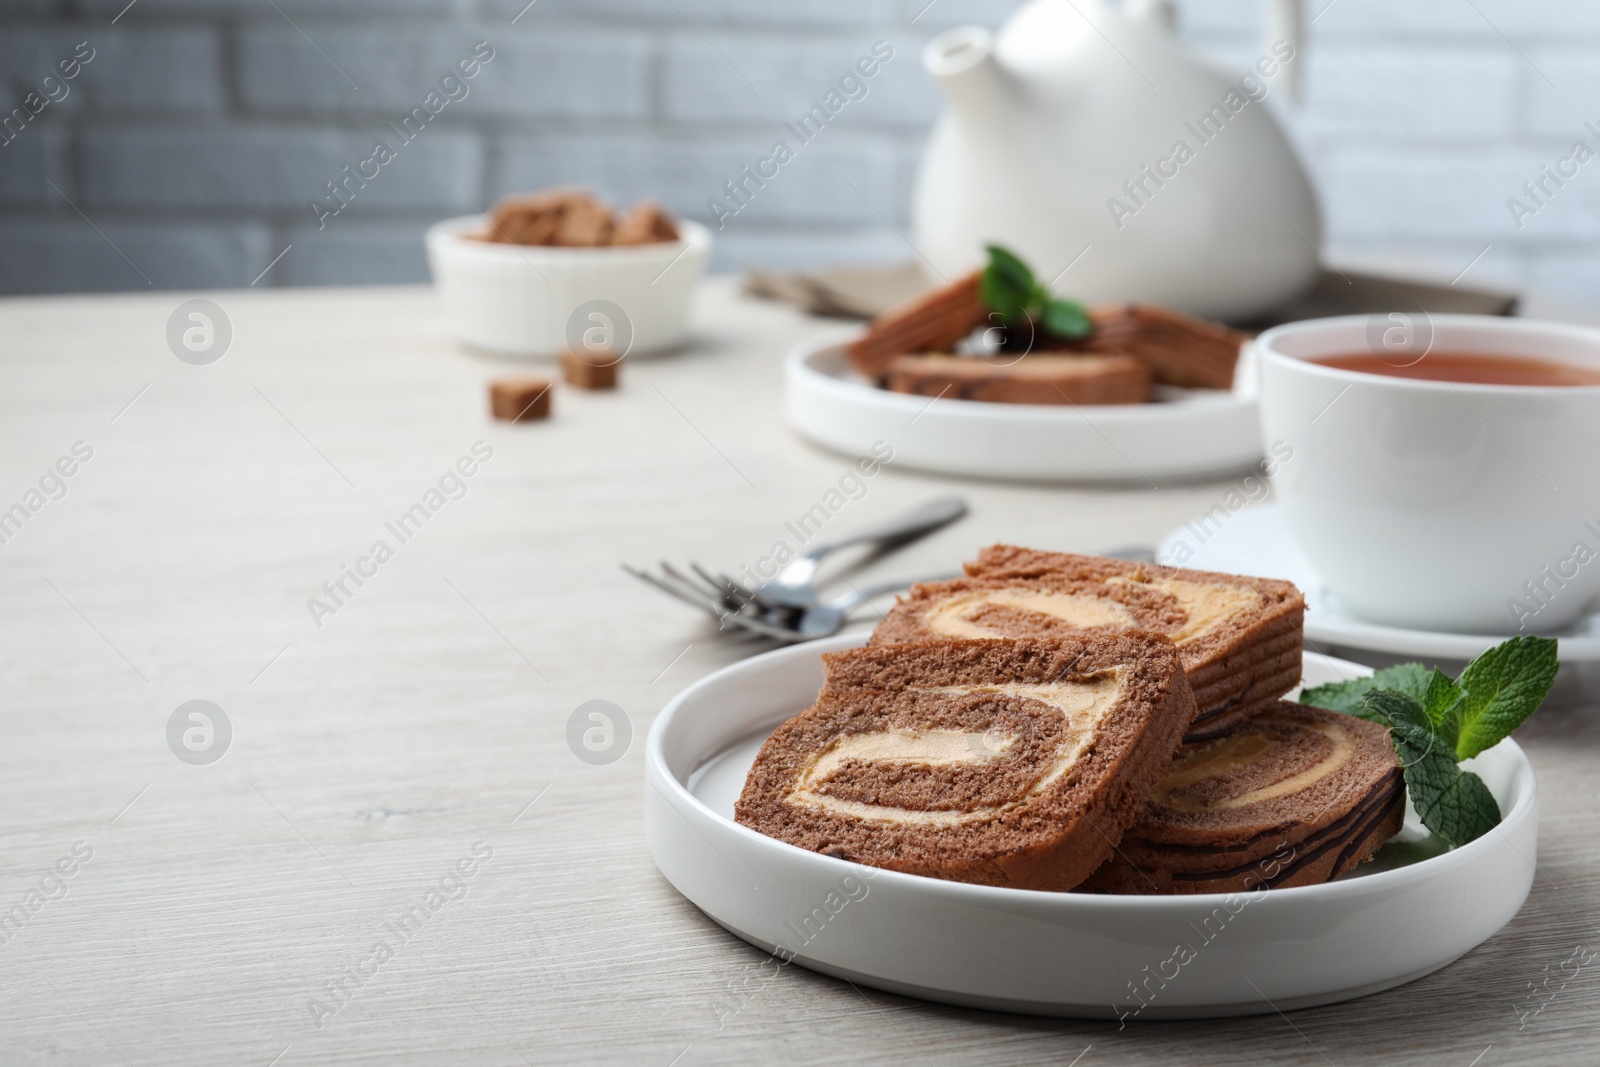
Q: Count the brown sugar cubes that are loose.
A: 2